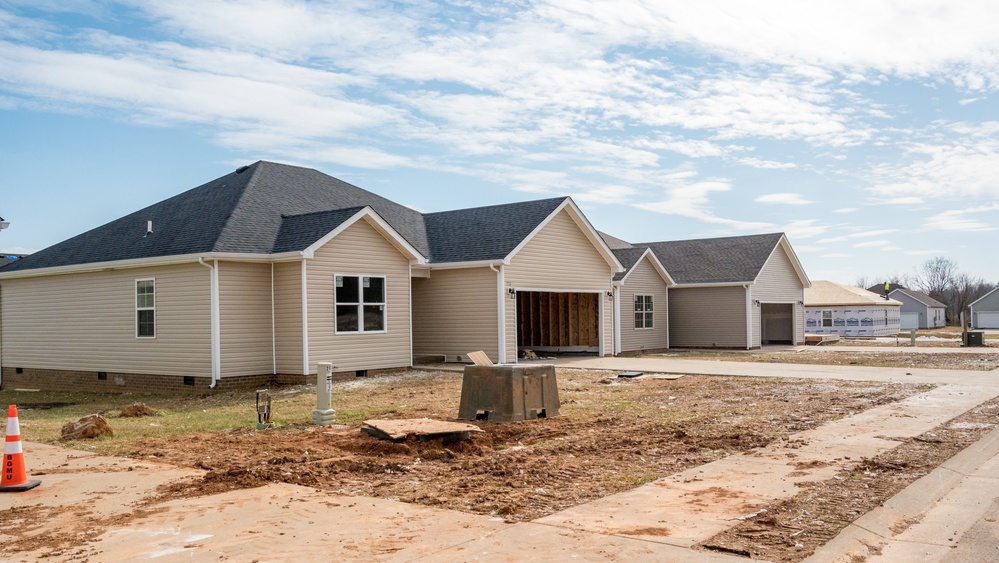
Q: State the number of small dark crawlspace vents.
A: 4